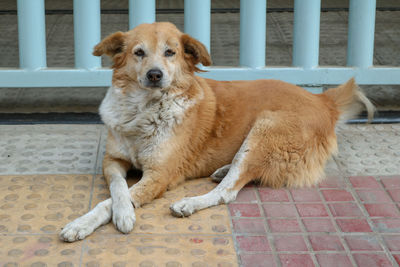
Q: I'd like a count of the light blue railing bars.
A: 7